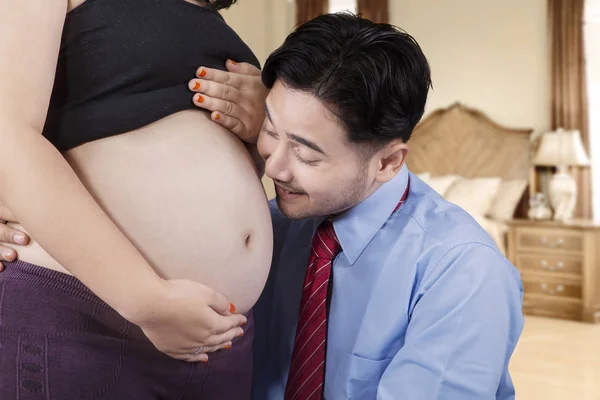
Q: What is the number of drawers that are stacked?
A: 3